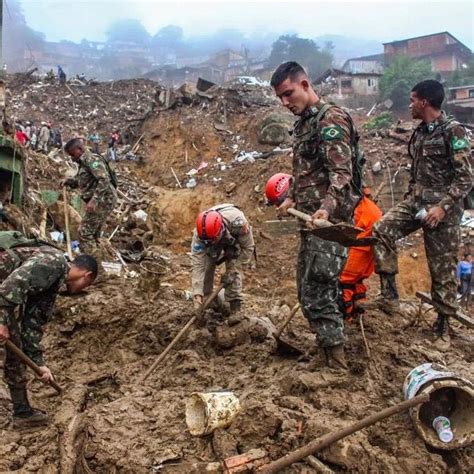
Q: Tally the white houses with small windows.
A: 1